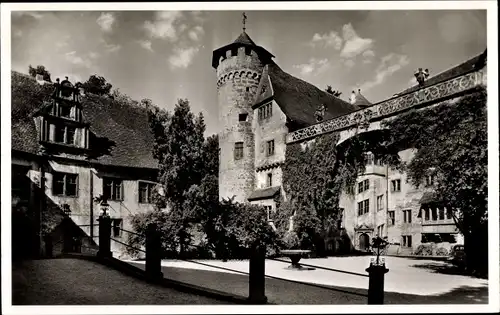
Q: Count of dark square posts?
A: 4